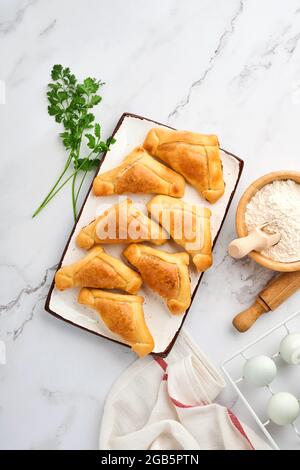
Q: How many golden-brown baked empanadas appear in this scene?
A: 7